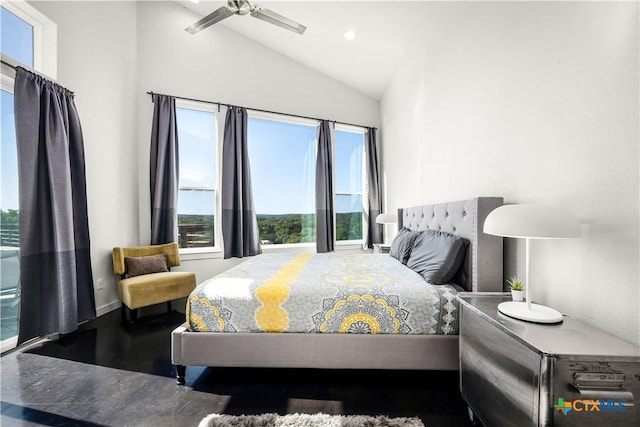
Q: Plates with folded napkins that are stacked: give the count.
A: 0